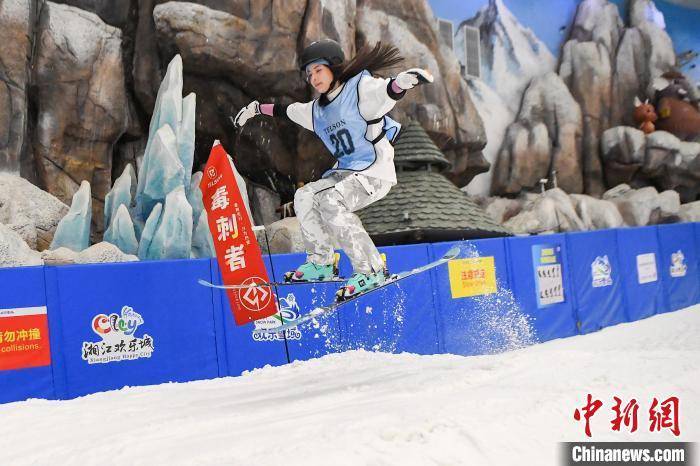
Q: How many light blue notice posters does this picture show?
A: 1